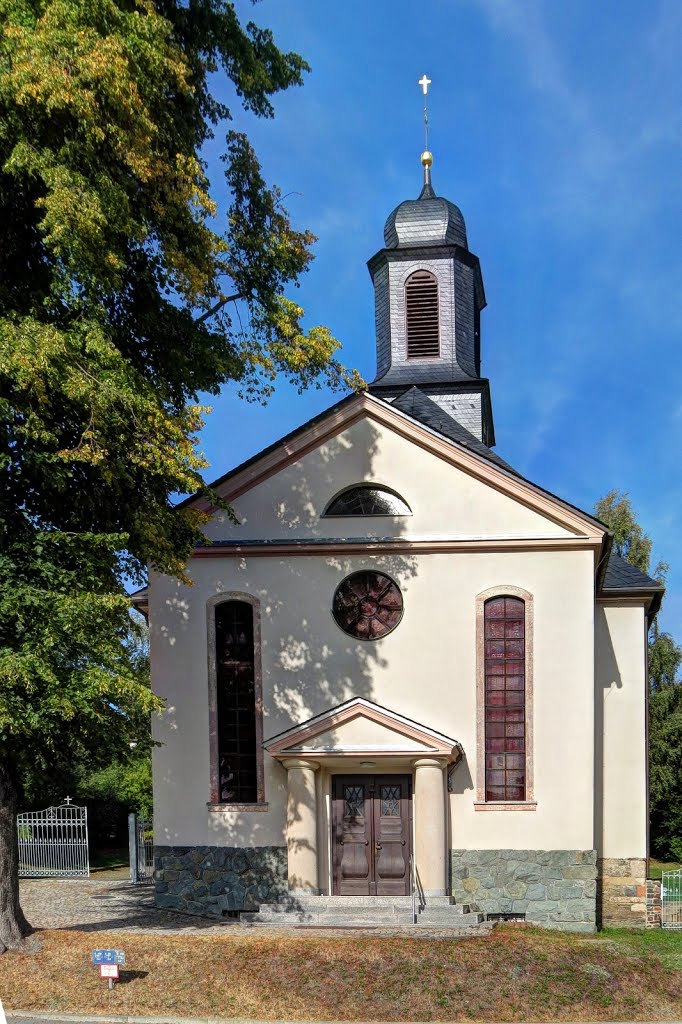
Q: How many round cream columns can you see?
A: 2